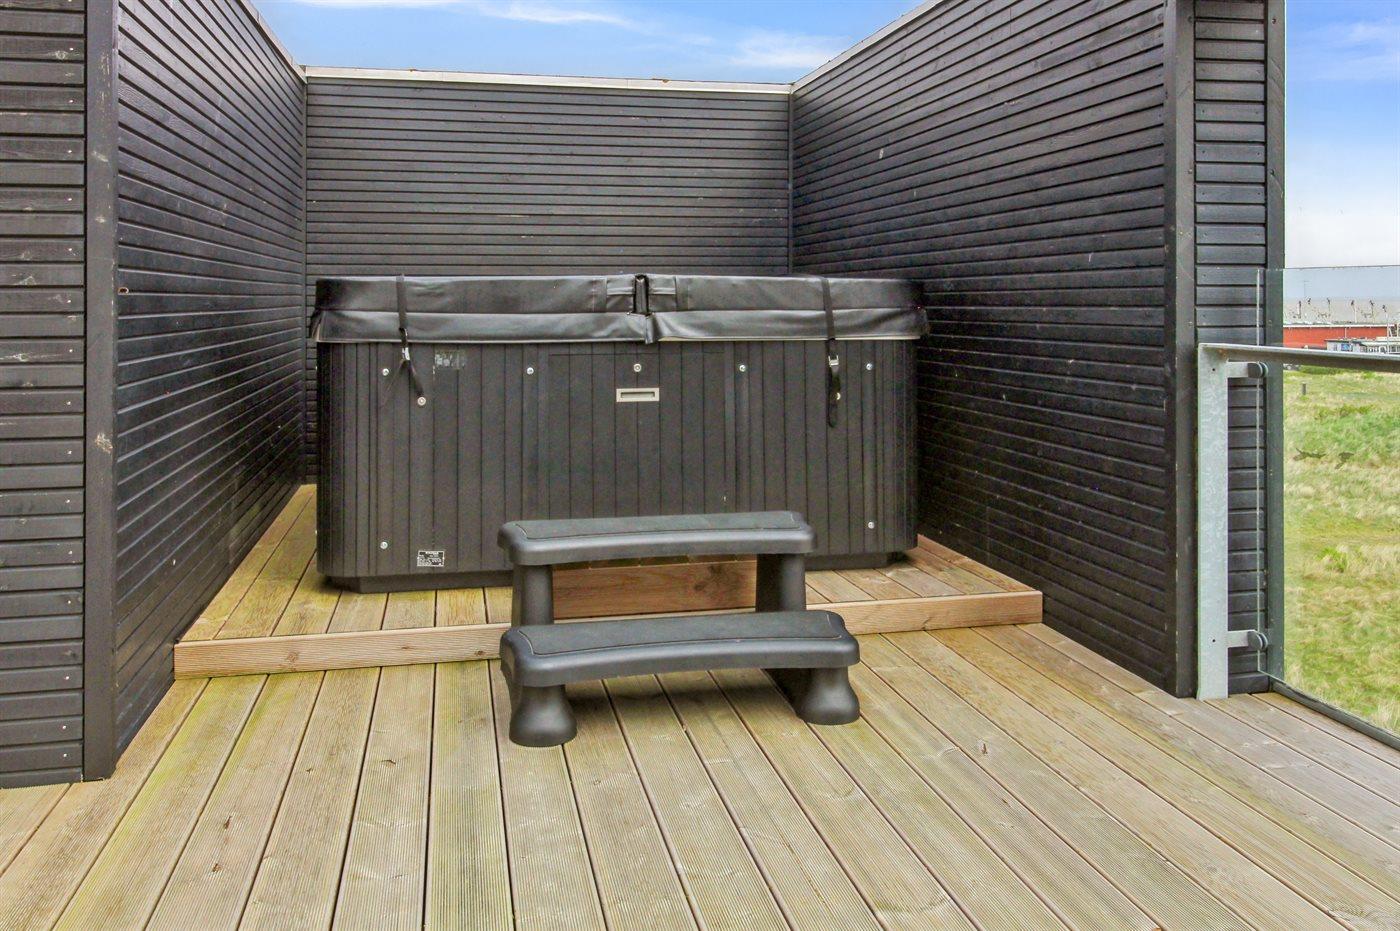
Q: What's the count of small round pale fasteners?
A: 9